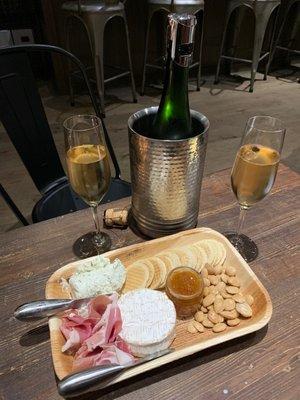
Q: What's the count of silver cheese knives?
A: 2